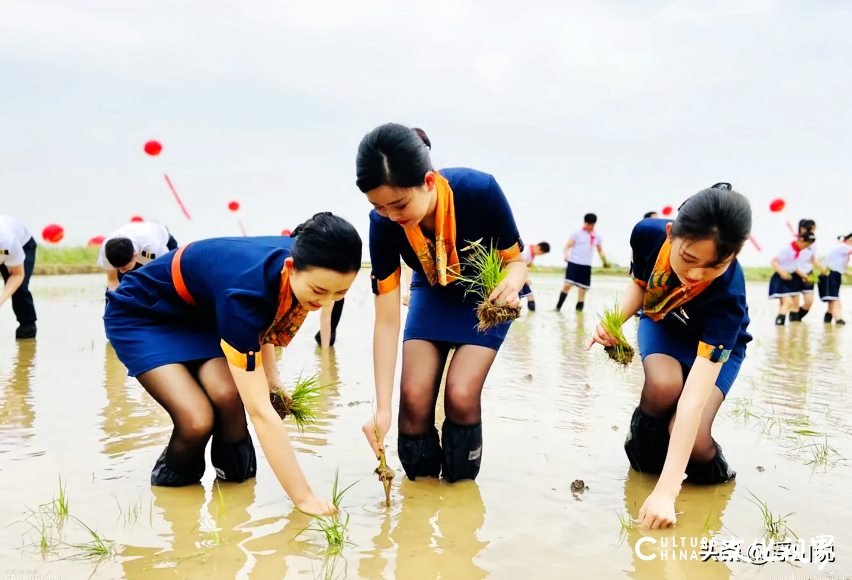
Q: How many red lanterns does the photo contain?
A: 8